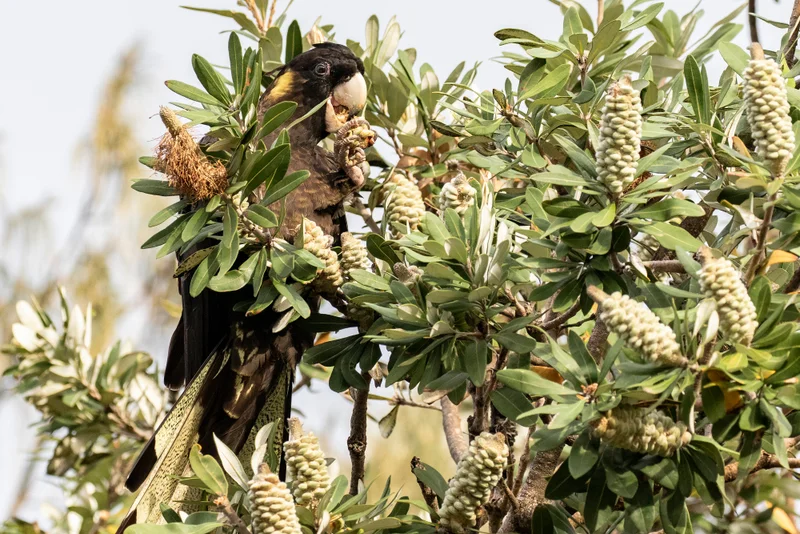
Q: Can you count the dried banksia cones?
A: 1